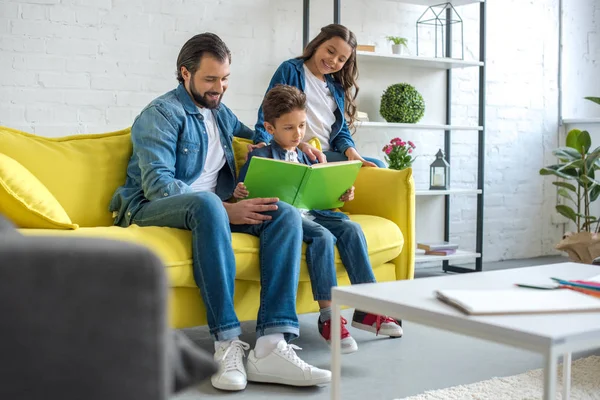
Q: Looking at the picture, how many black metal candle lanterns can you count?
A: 1